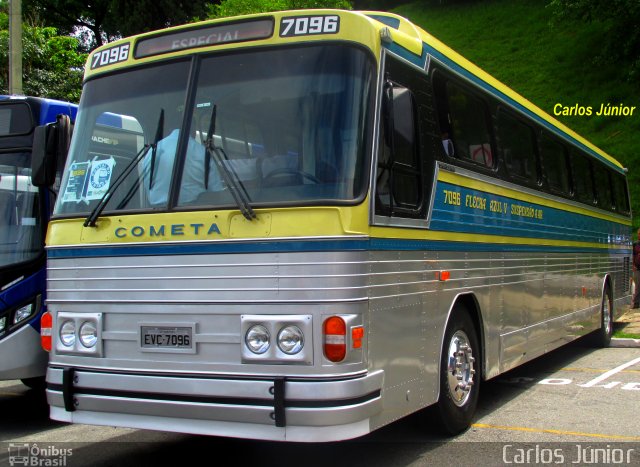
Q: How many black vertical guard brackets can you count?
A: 2